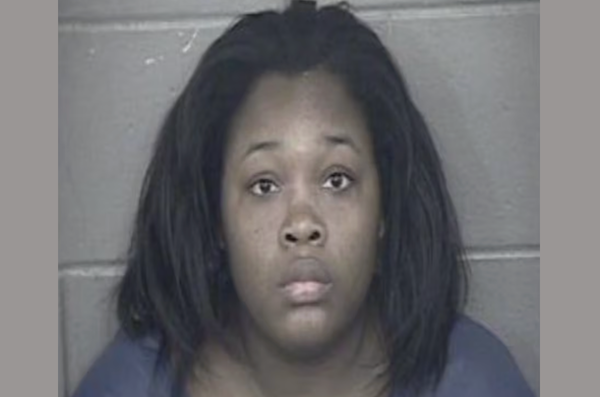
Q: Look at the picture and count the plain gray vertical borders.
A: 2